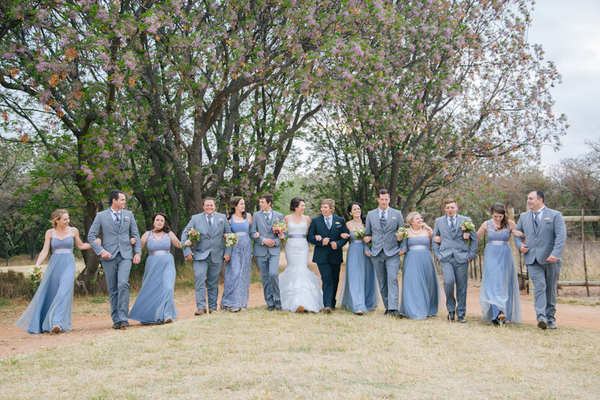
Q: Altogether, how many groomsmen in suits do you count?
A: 6